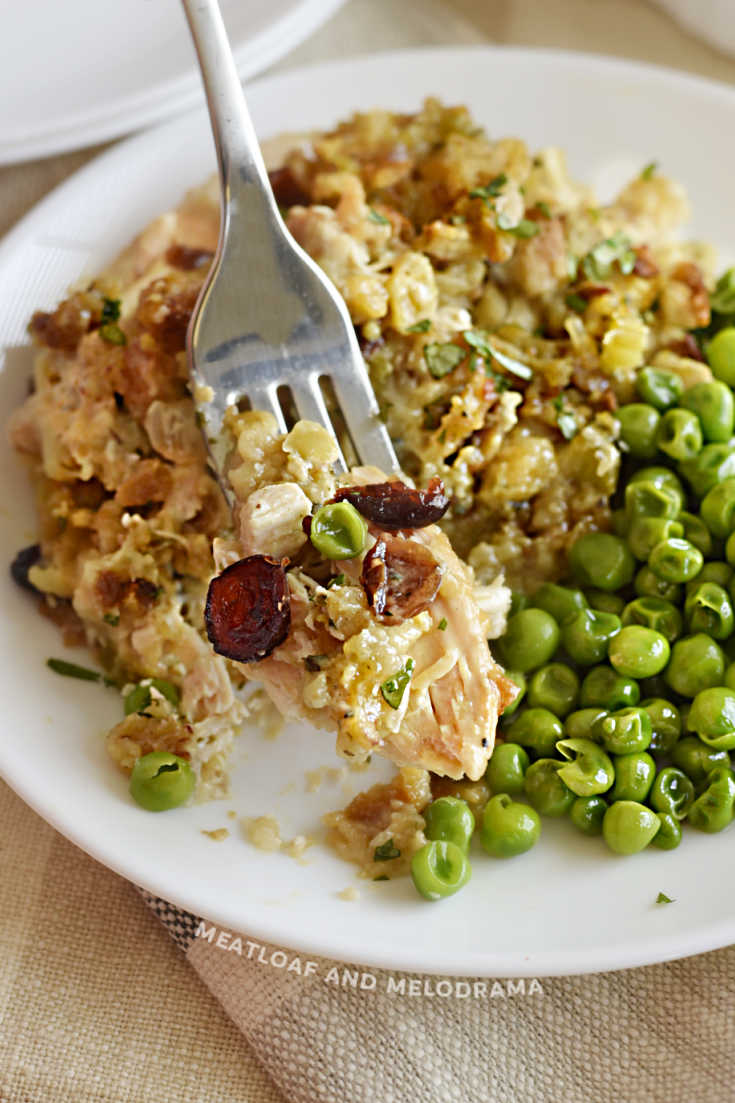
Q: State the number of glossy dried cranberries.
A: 3